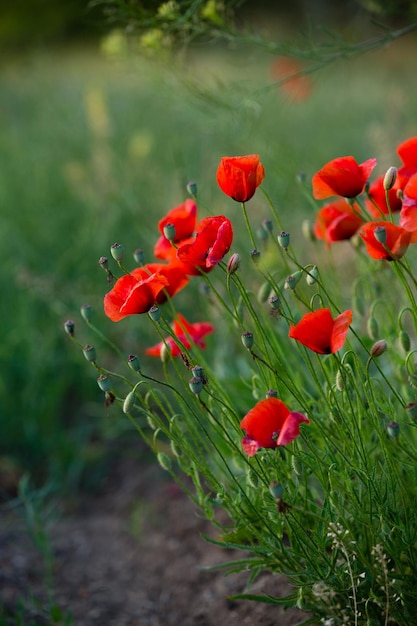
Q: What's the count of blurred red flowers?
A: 1